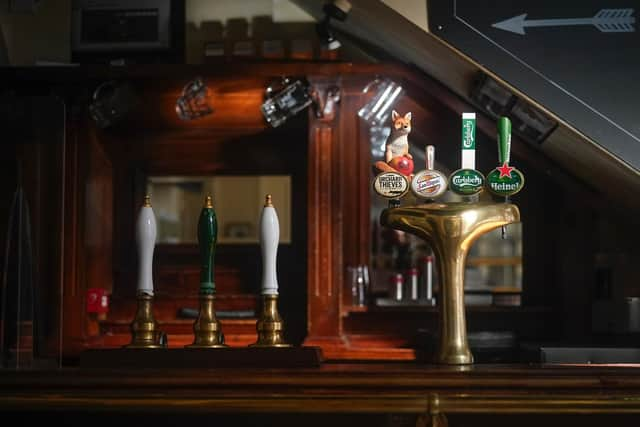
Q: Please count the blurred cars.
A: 0